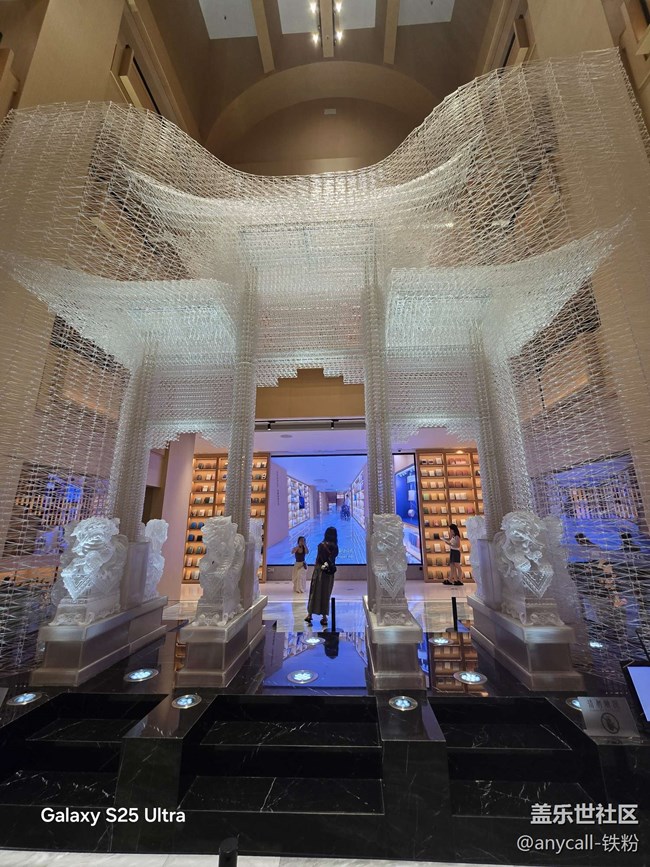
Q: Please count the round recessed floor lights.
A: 10